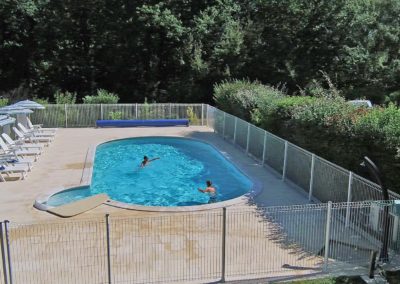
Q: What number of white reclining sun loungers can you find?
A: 7